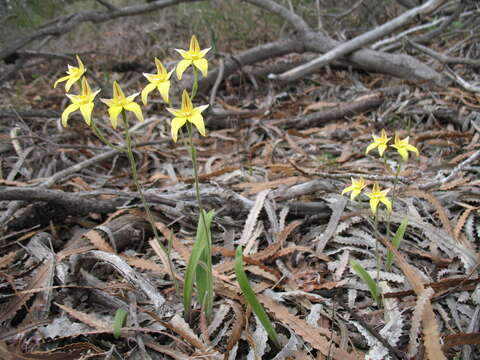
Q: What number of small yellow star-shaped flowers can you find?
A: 10